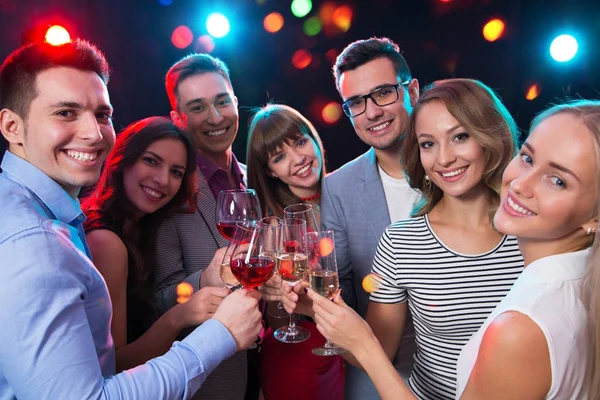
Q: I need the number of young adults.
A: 7